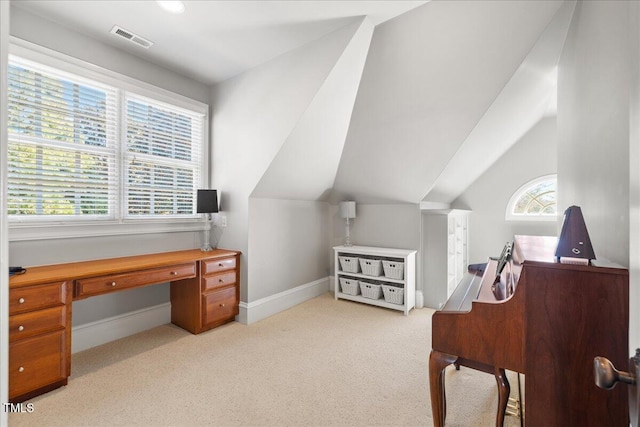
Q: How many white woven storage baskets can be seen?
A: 6